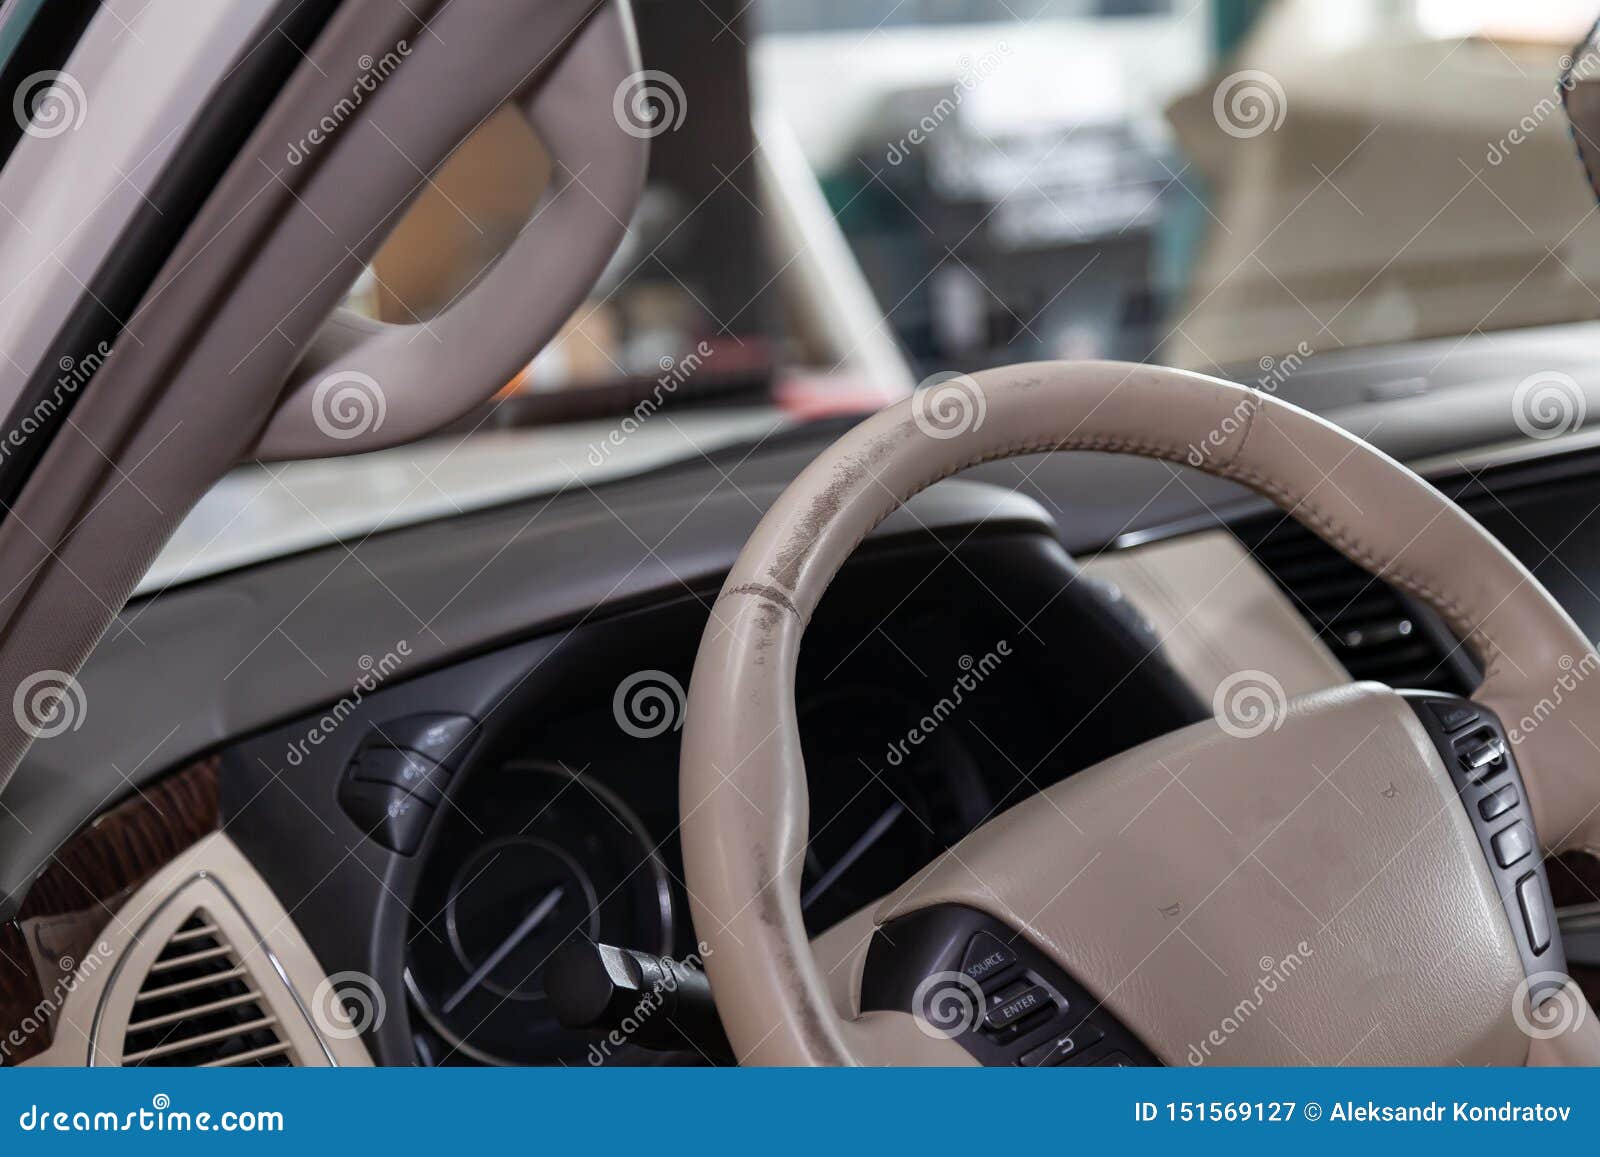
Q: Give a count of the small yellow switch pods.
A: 0